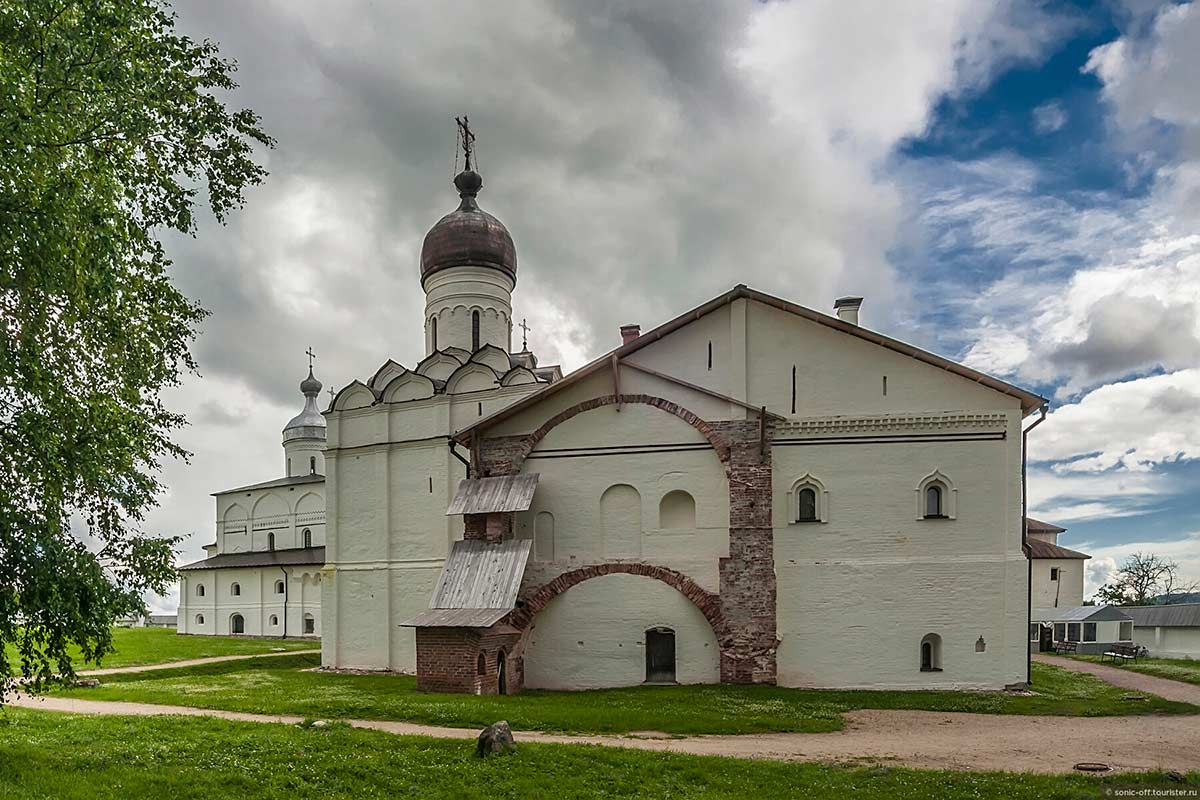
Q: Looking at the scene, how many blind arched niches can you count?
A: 3